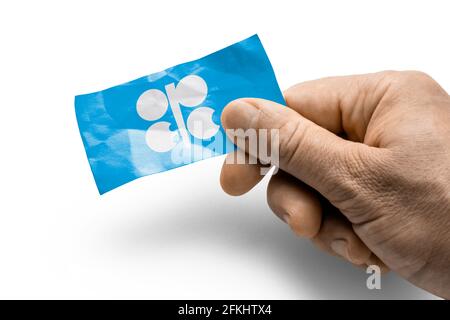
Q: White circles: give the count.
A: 4